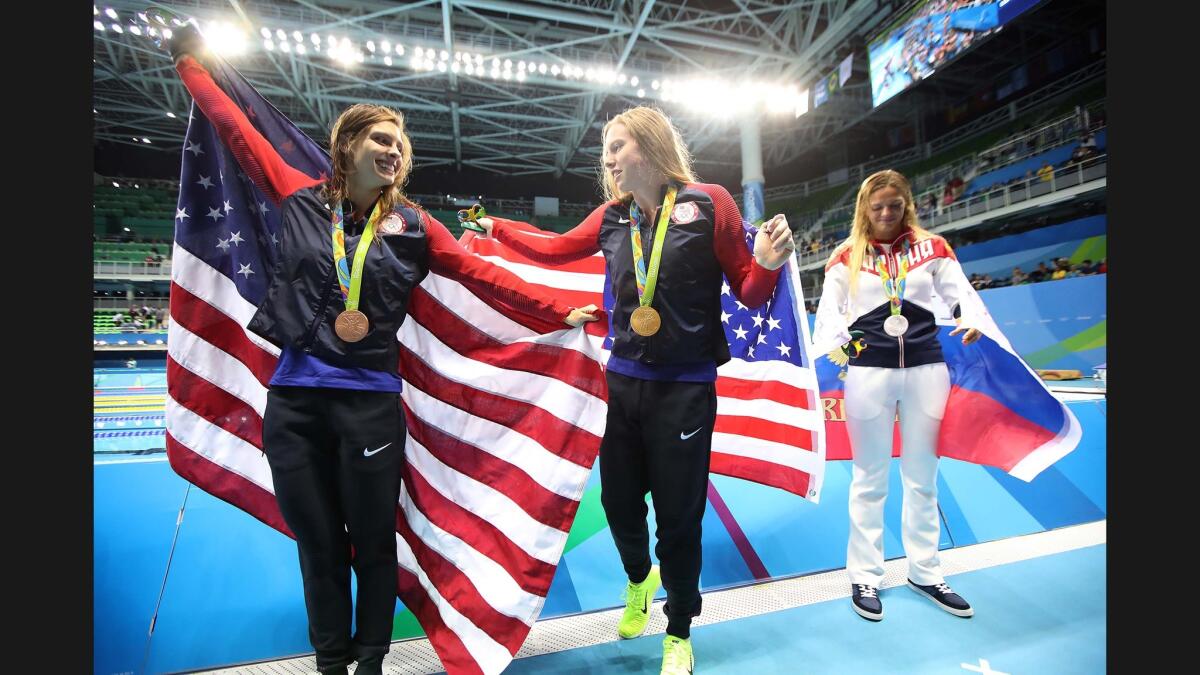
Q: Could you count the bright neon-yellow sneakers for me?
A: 2